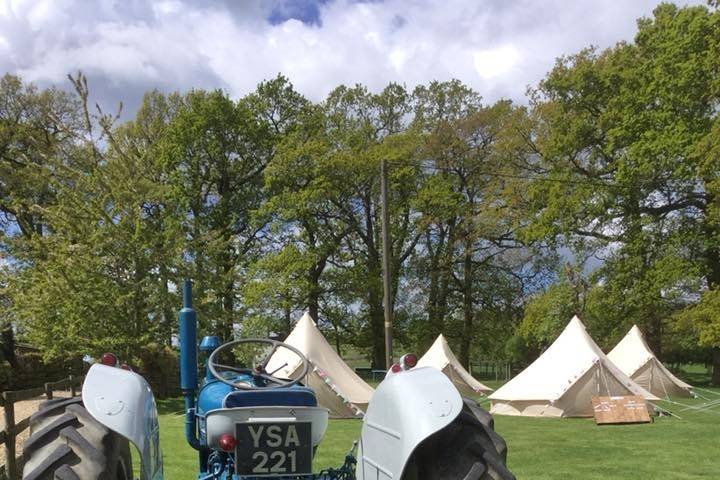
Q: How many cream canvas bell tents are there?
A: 4